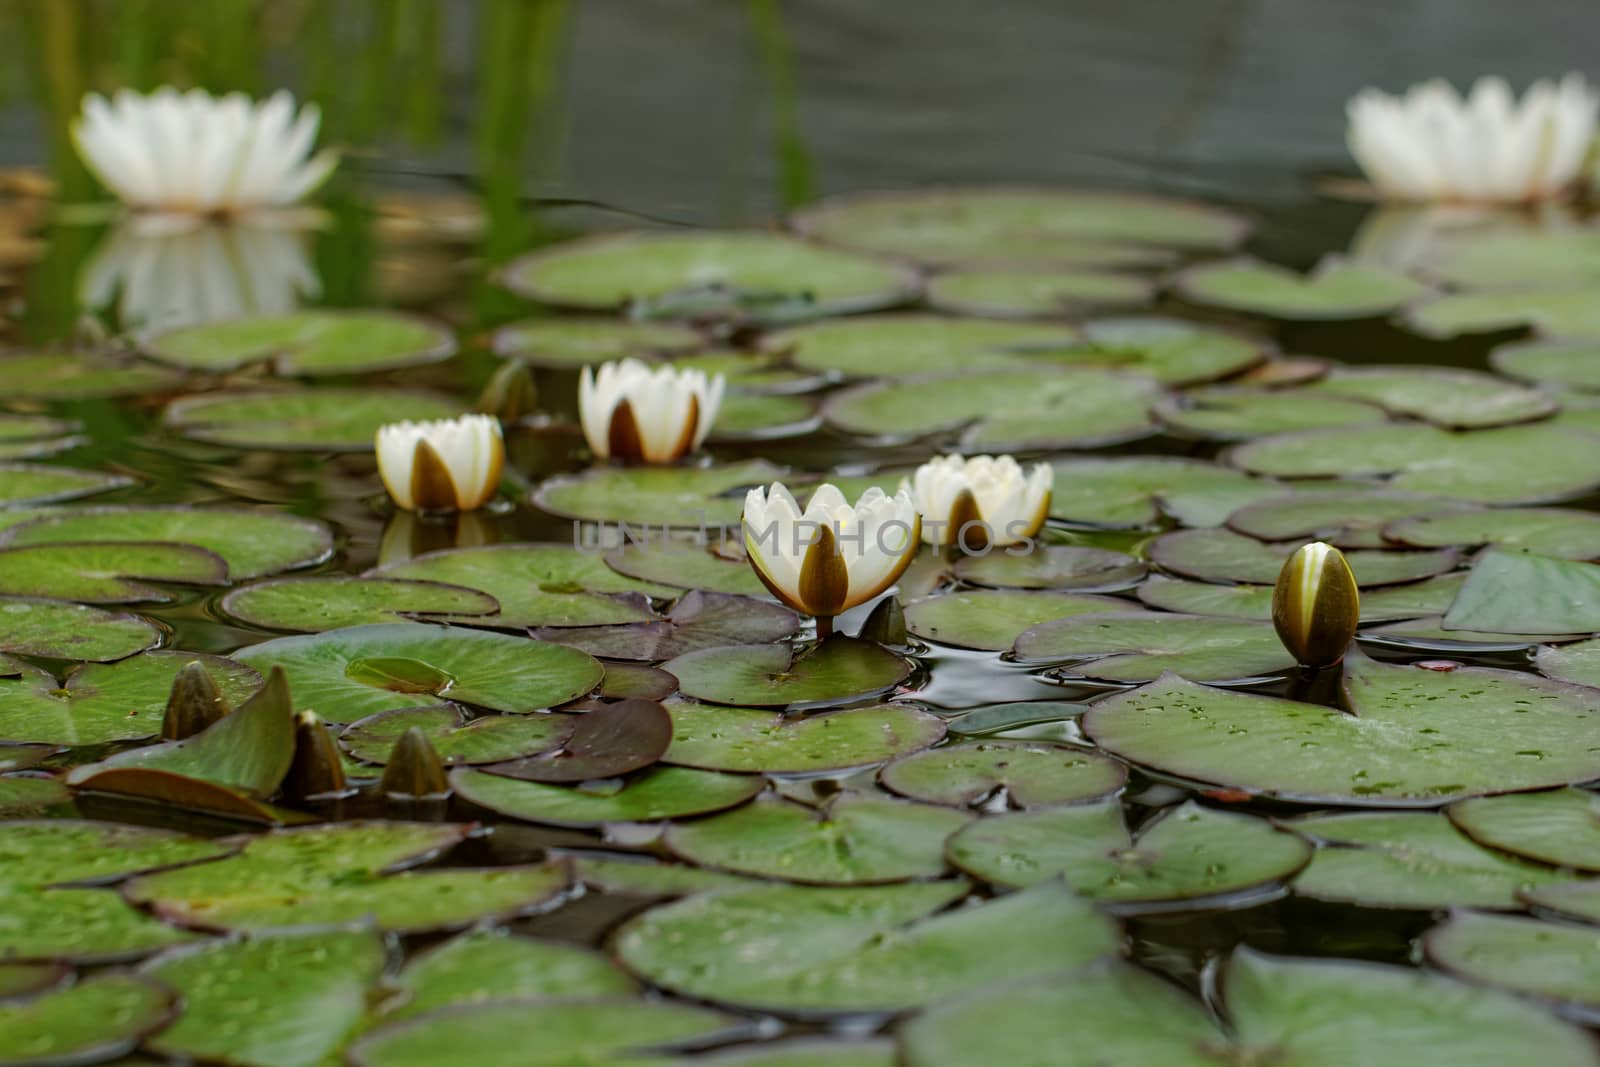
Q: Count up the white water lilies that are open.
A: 6